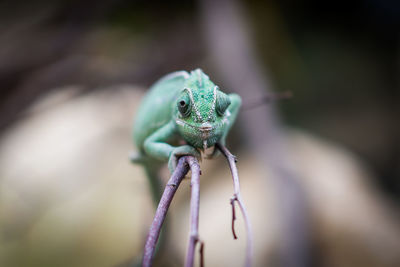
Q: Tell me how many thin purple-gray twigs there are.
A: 3